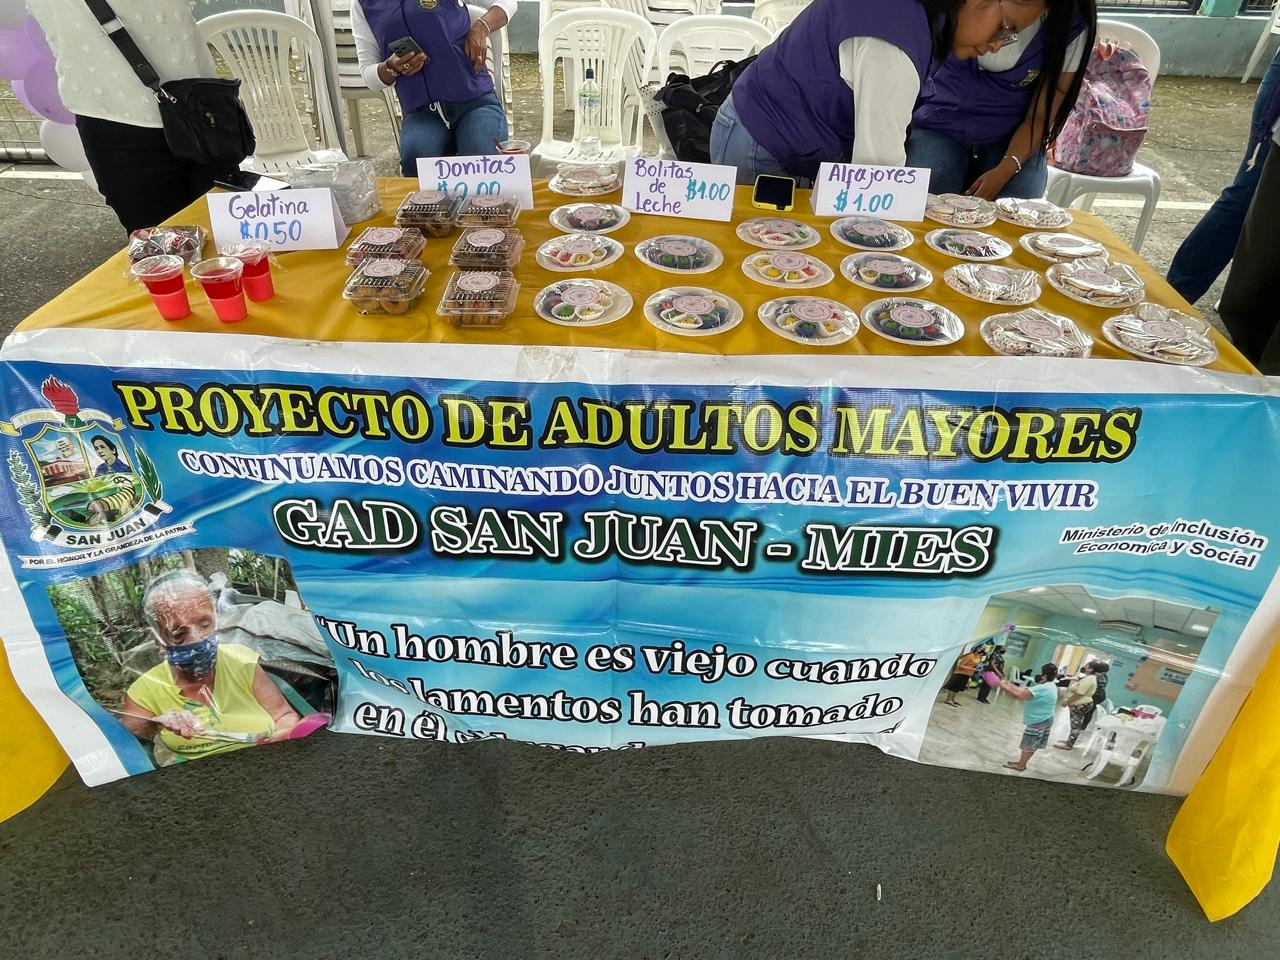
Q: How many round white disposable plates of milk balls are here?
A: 12